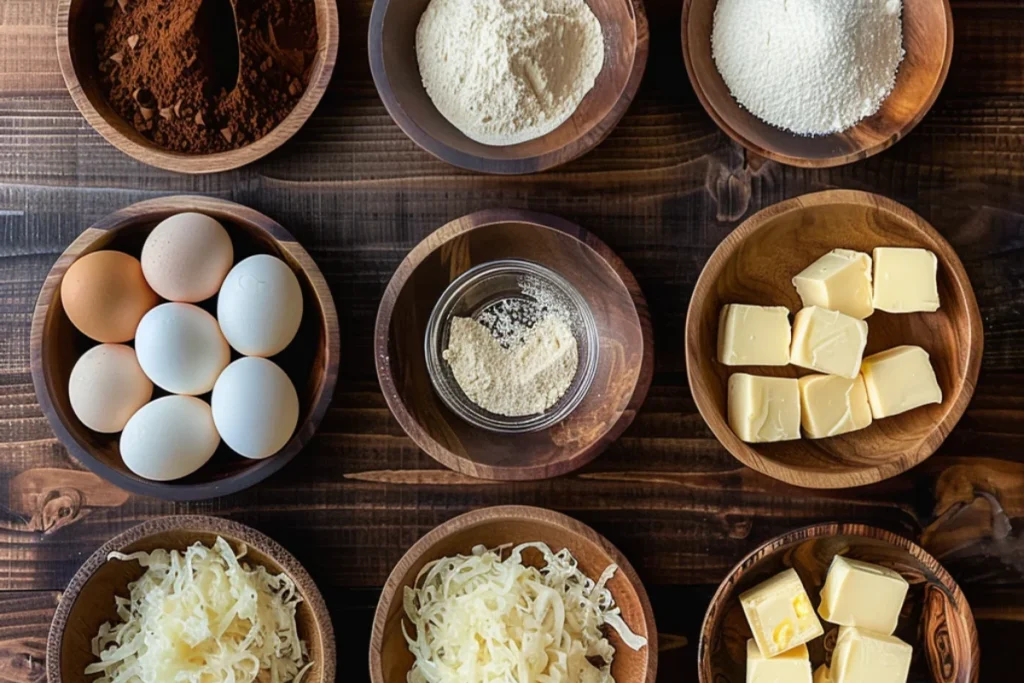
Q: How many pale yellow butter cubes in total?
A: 11